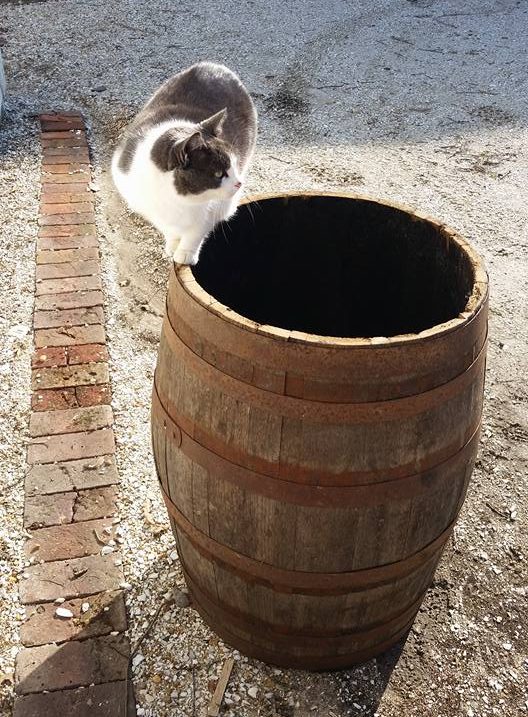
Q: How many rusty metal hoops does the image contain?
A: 6